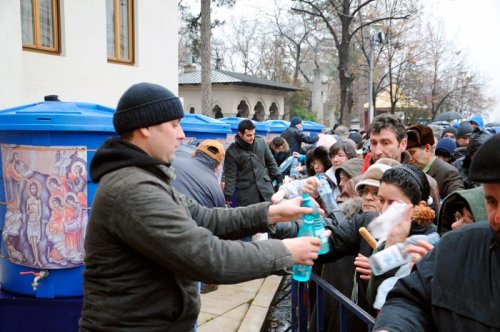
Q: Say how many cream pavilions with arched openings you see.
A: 1